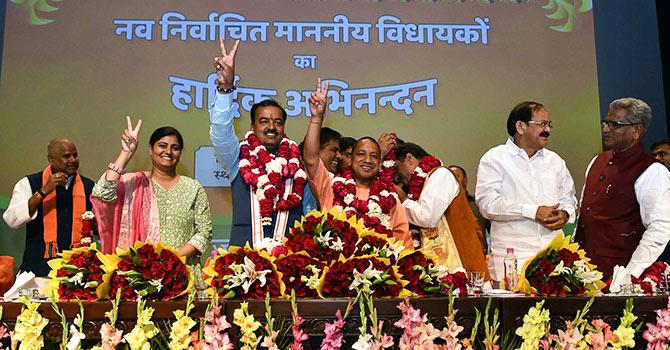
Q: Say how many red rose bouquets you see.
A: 9